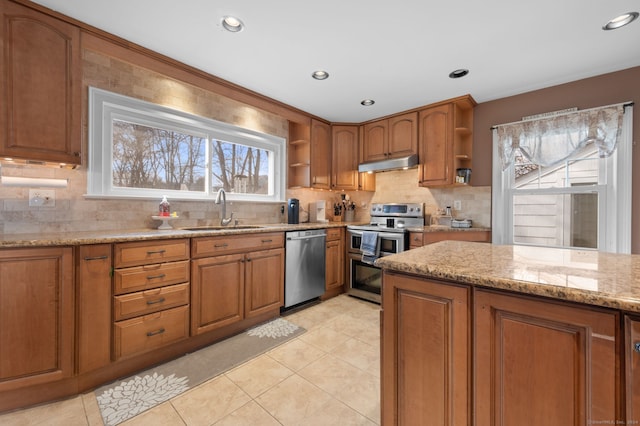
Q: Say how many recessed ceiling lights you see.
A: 5